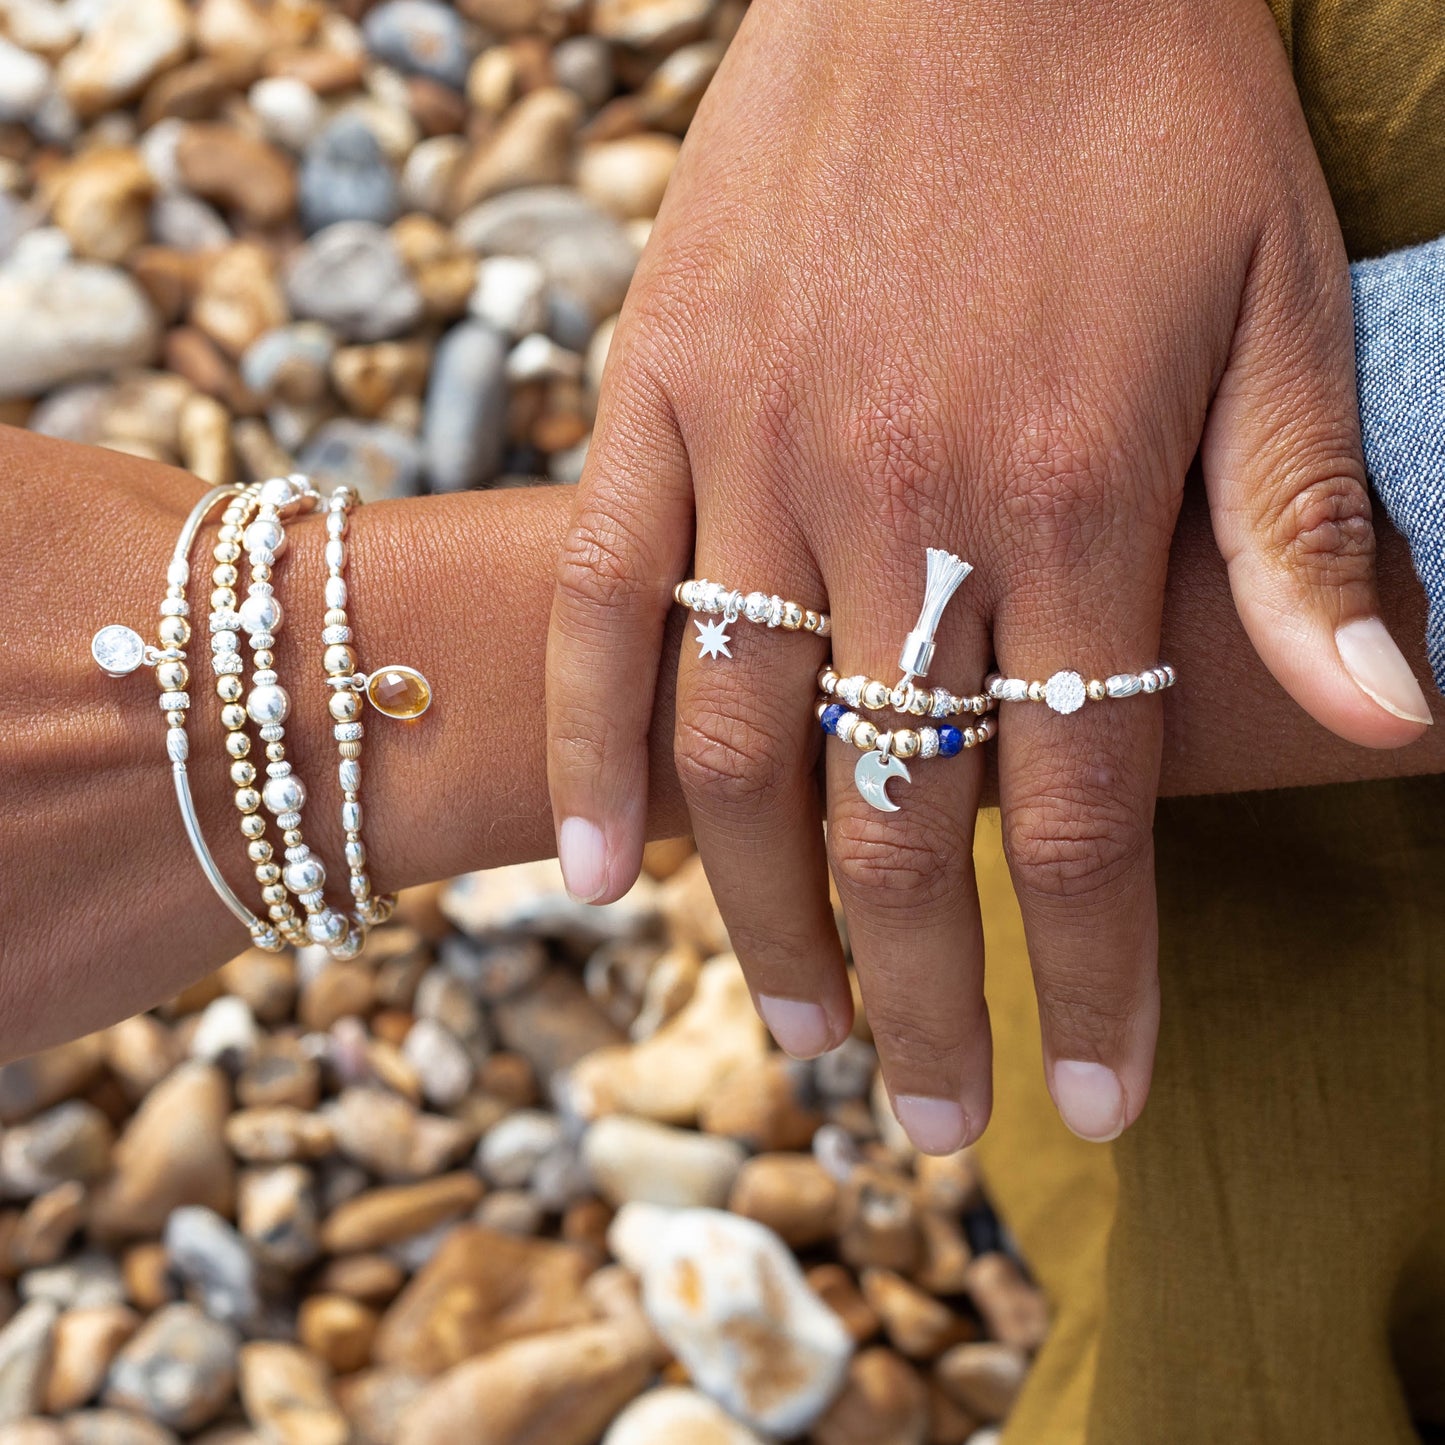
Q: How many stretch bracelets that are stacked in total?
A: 4